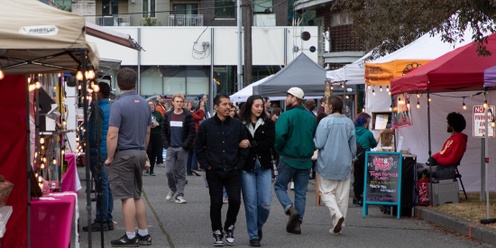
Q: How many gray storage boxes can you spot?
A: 1